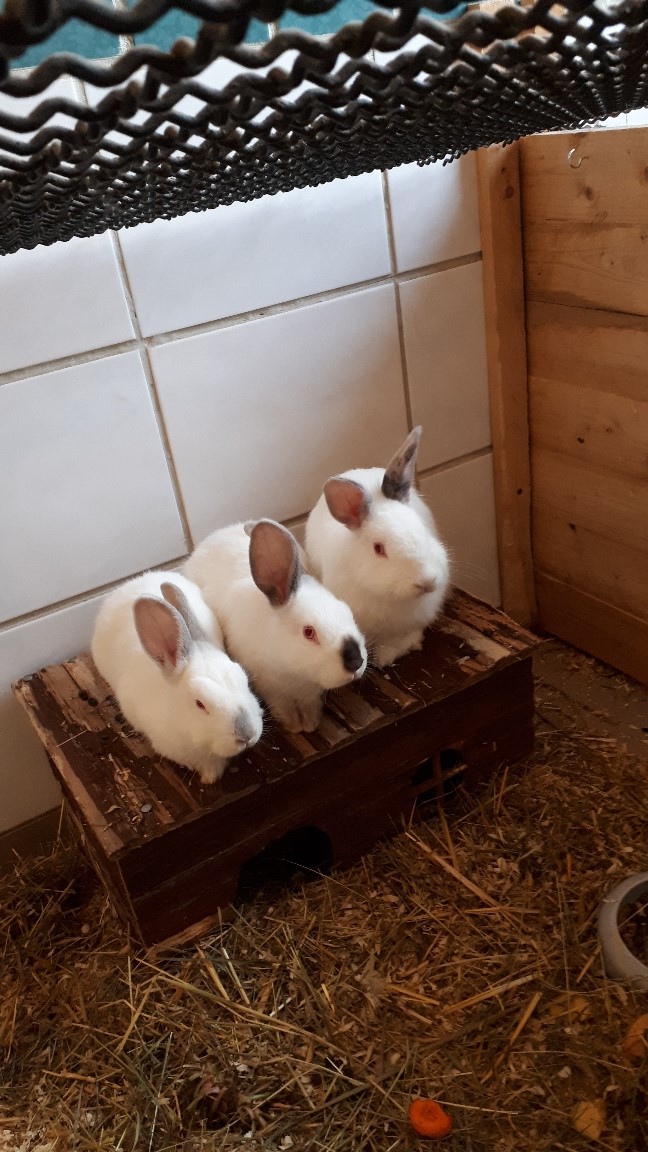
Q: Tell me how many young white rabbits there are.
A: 3